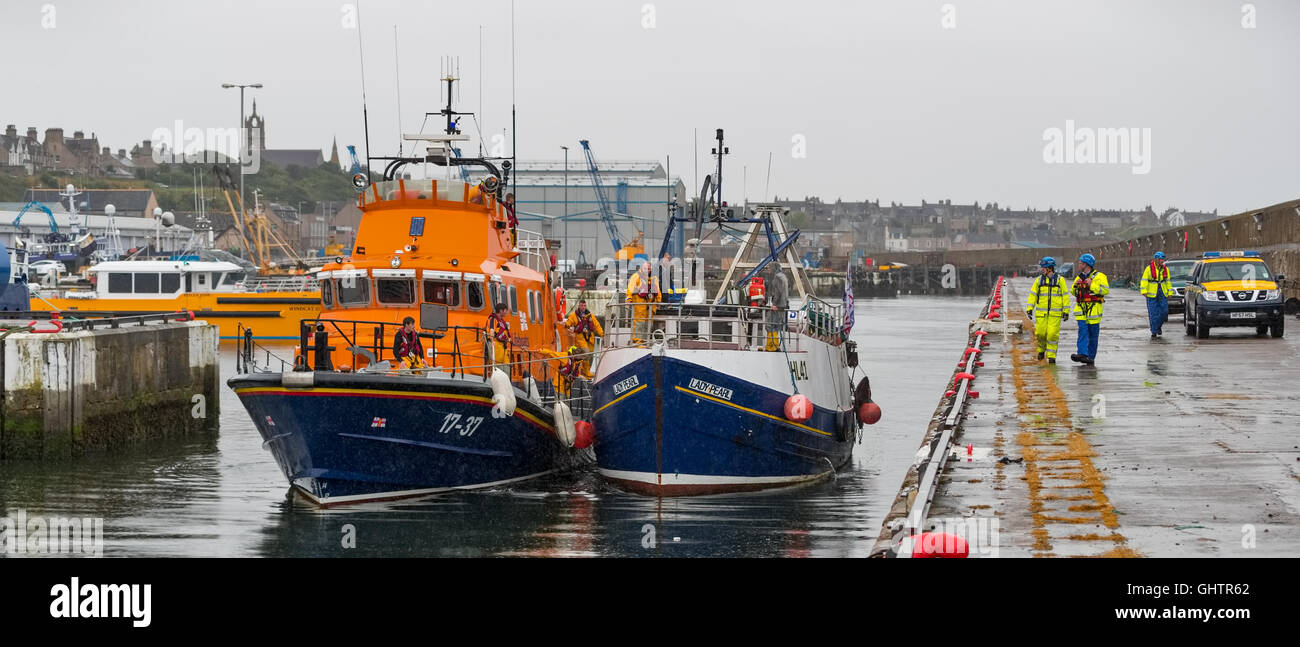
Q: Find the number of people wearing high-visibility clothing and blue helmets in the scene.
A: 3